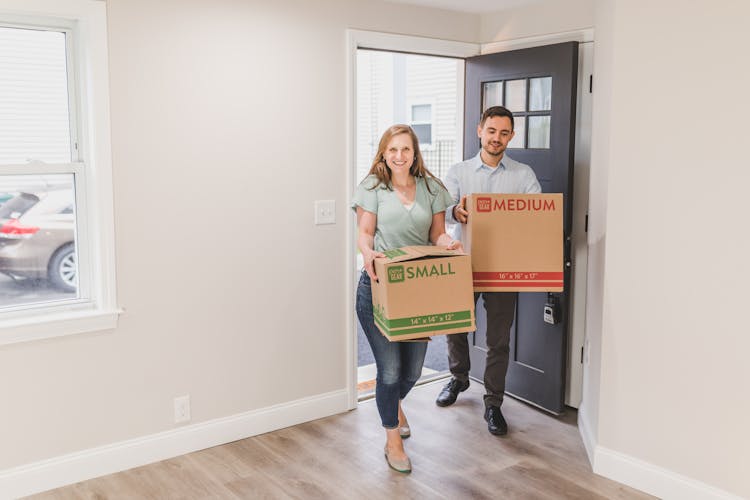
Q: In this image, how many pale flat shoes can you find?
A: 2